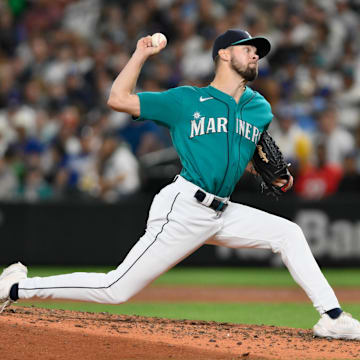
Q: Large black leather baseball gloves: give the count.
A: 1